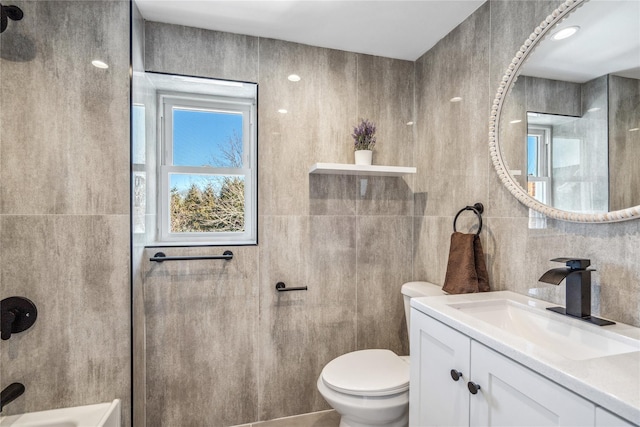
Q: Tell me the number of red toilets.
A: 0